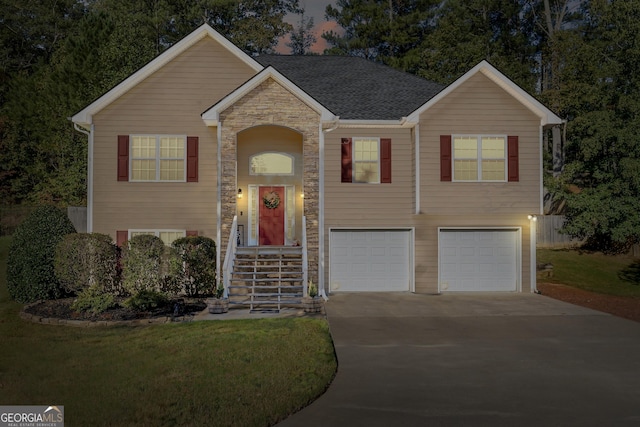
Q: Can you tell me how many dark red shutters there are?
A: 8